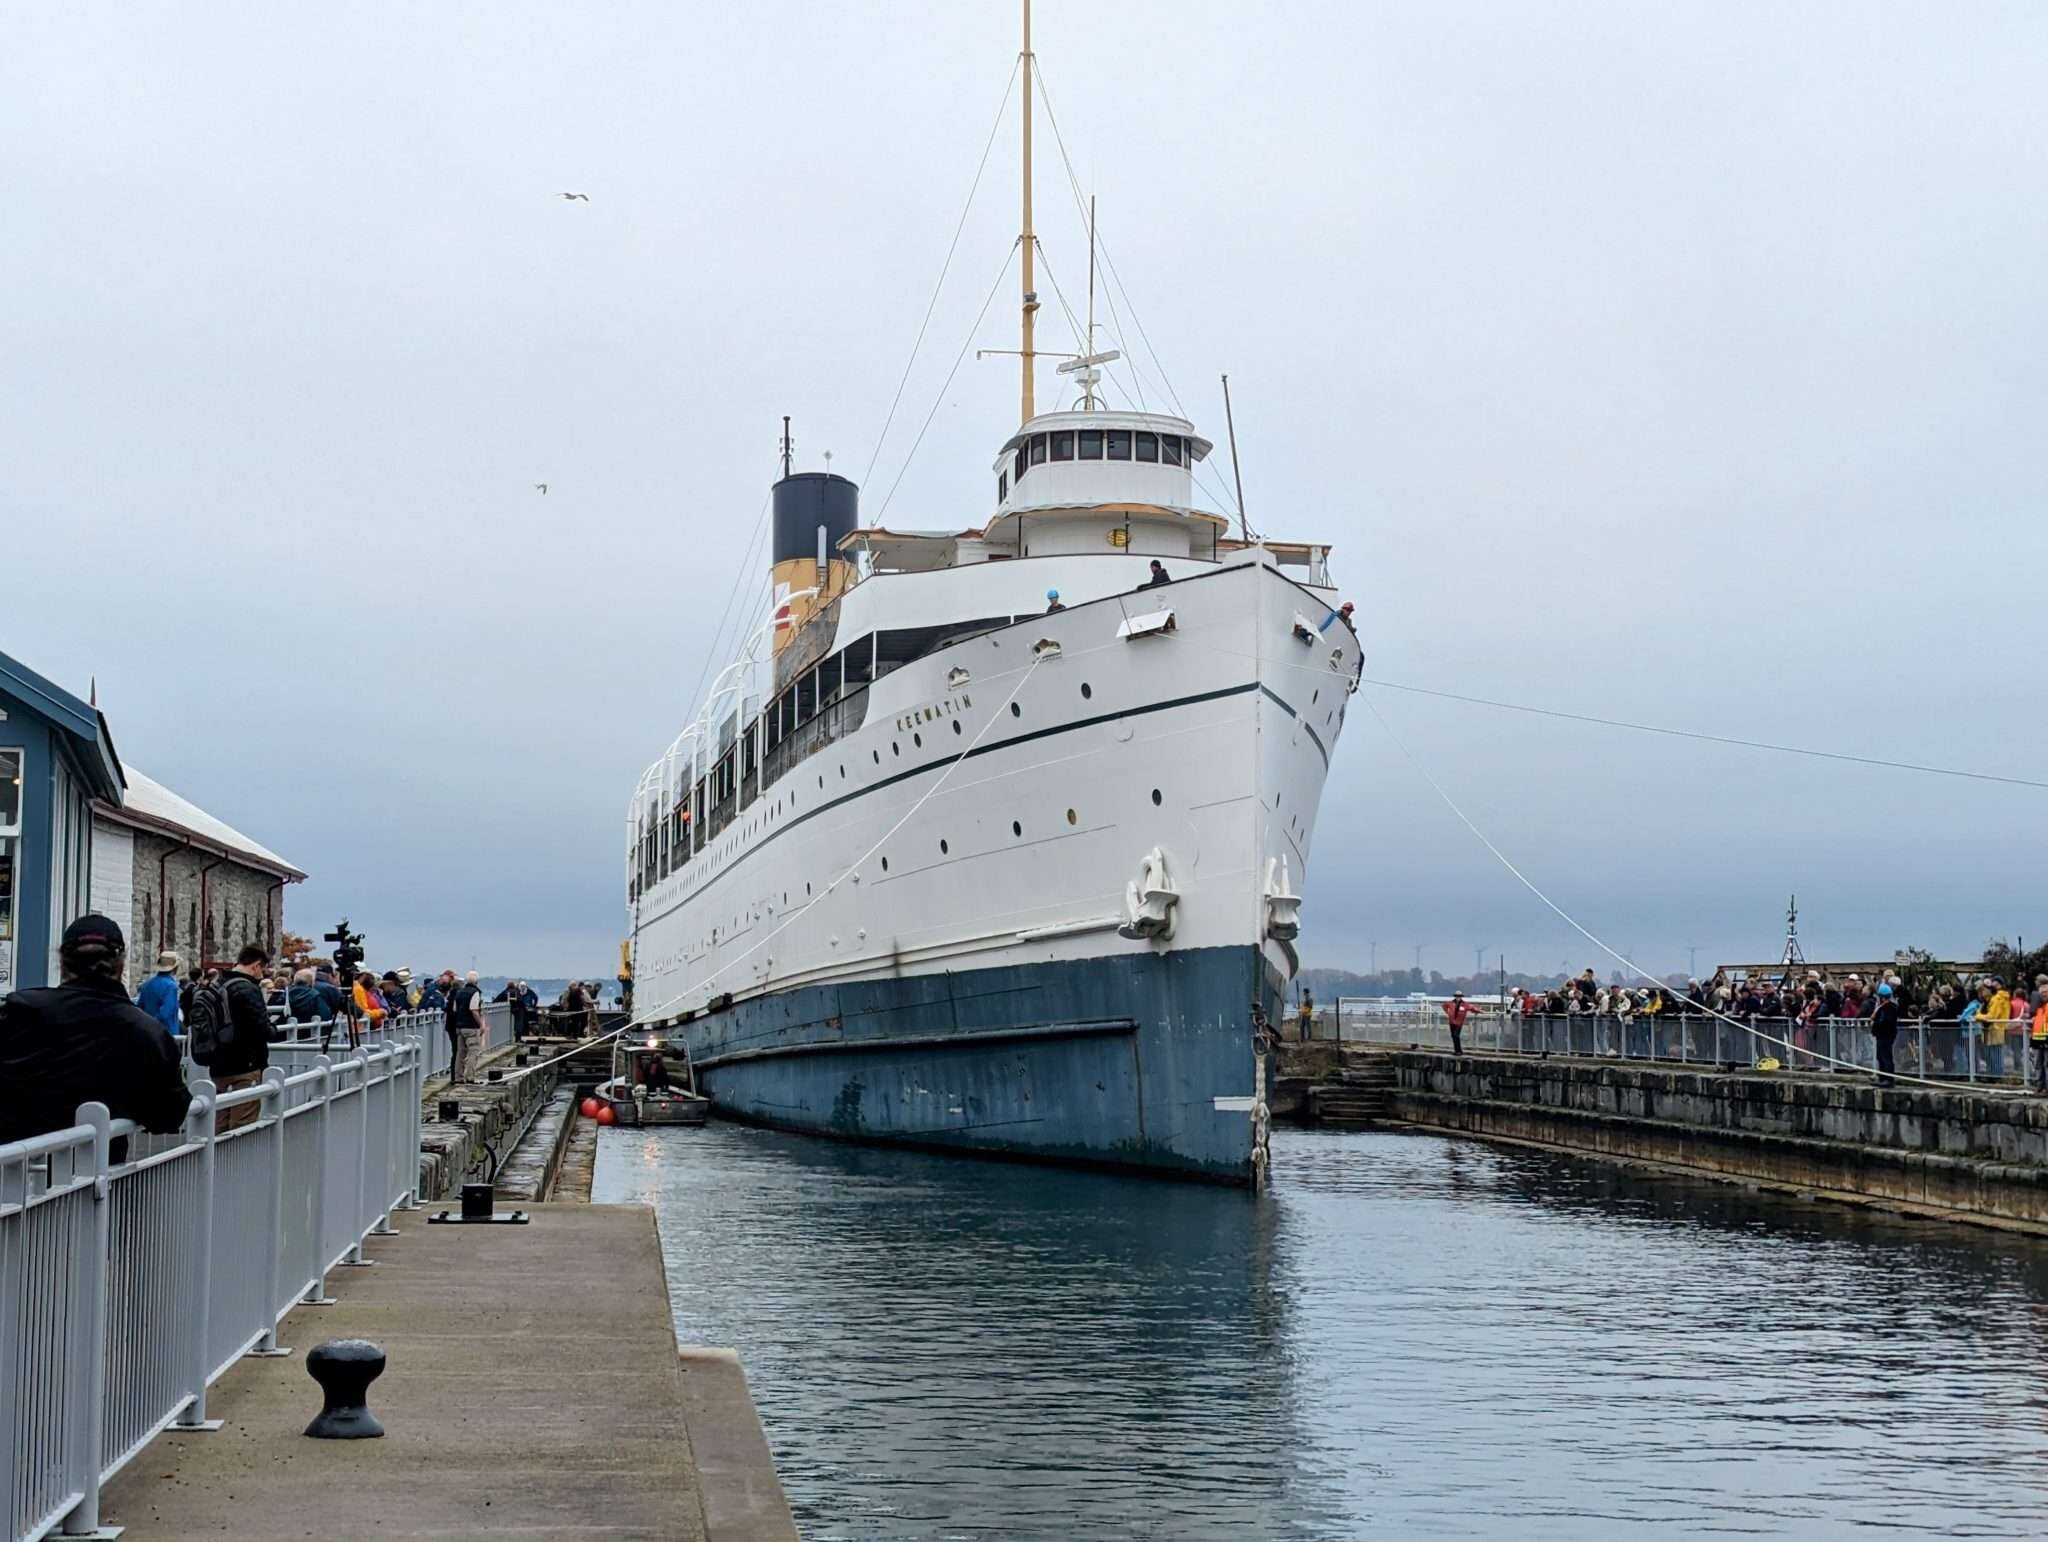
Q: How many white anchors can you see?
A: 2